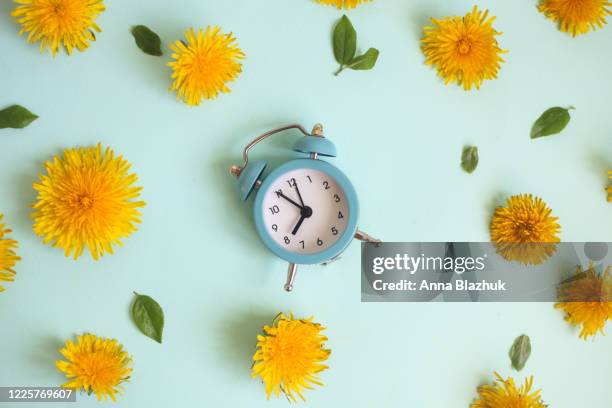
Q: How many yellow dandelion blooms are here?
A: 13